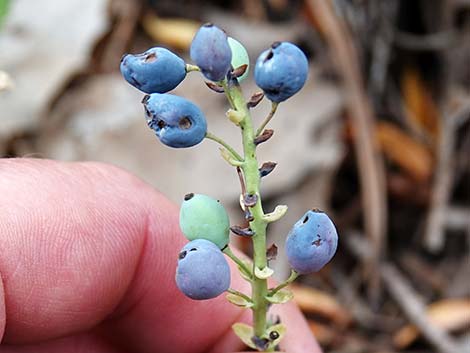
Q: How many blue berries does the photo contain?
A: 6